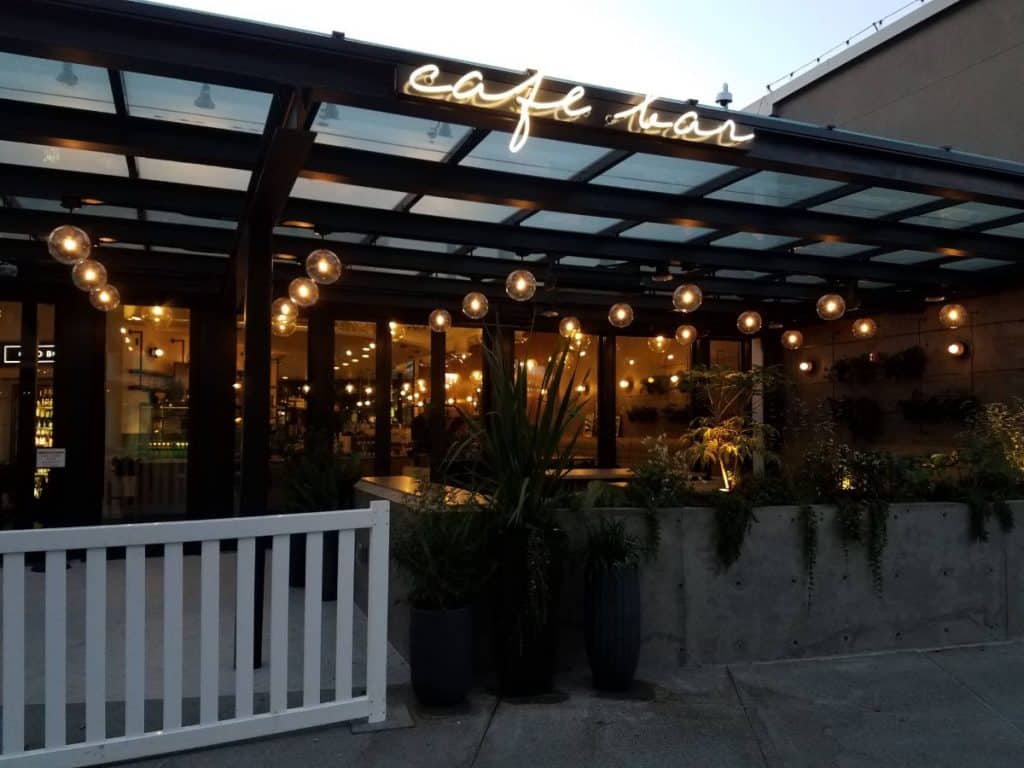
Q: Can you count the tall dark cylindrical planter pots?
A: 3